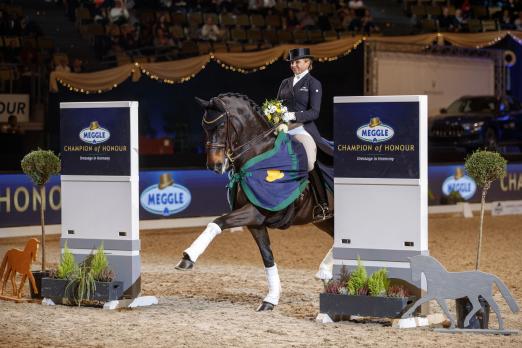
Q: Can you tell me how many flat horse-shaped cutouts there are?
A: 2